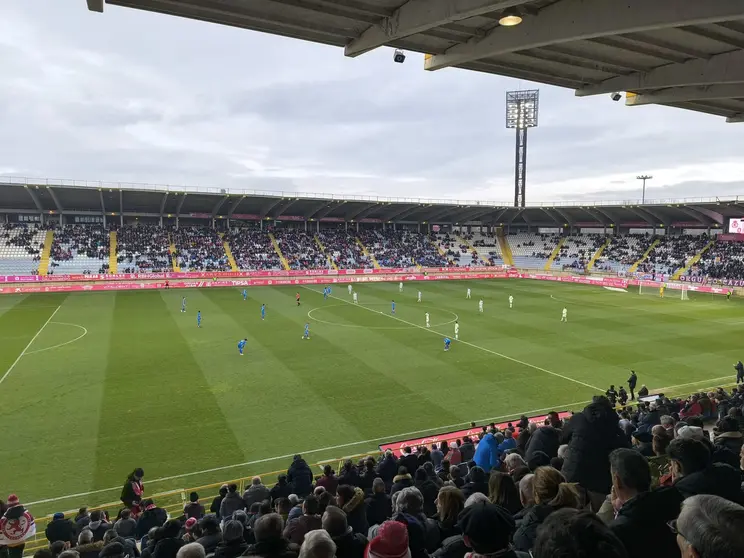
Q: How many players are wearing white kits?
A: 10